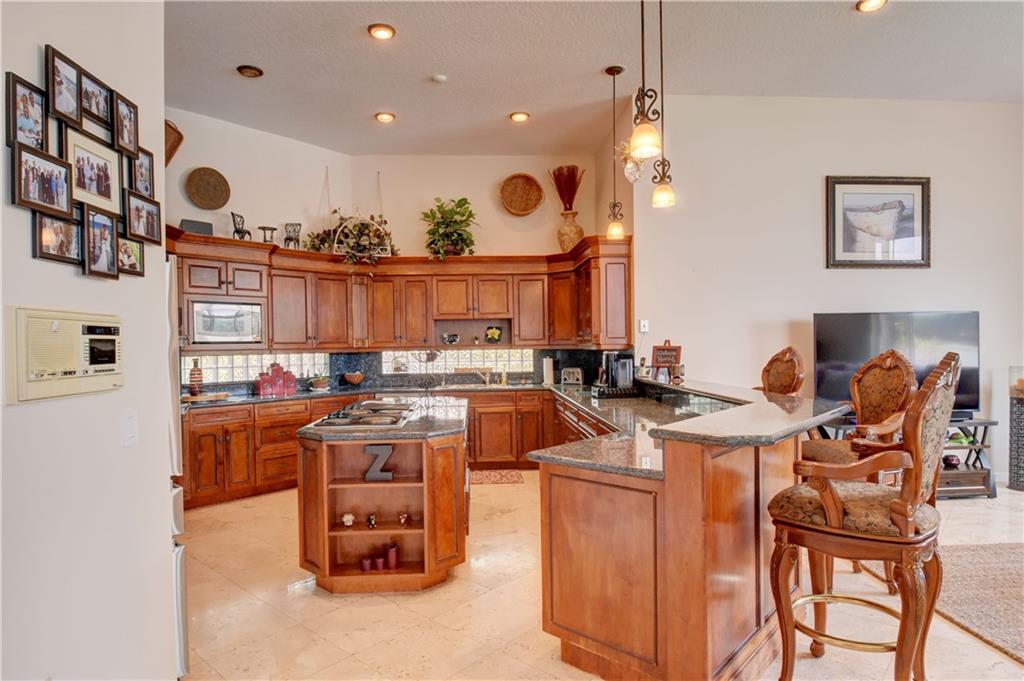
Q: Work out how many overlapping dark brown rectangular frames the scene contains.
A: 11